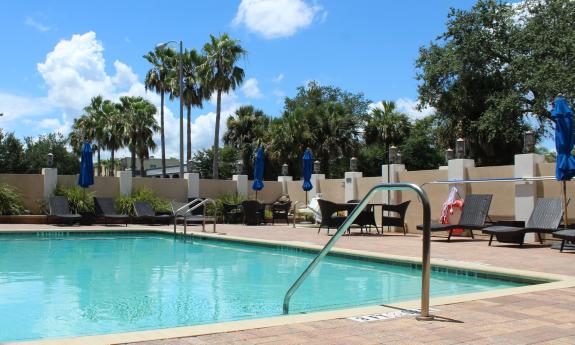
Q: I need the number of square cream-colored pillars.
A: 10